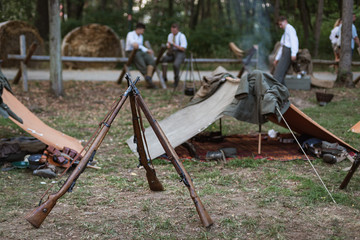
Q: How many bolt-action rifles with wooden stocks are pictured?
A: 3